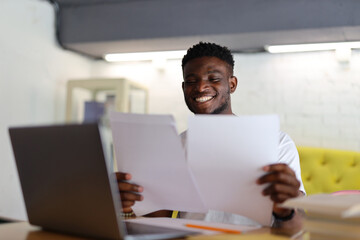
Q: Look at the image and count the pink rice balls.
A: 0